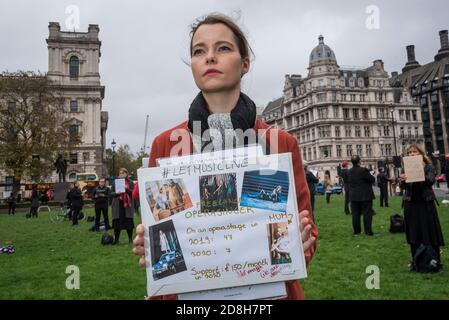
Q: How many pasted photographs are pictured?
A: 5